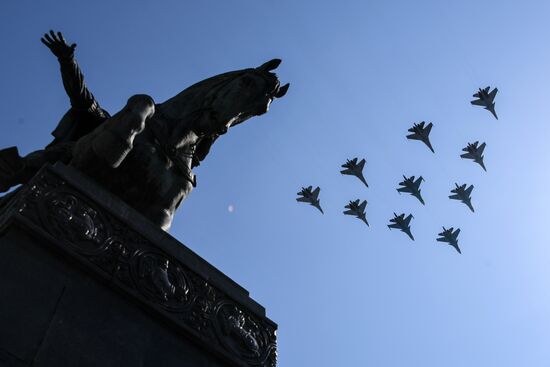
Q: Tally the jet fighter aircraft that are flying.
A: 10